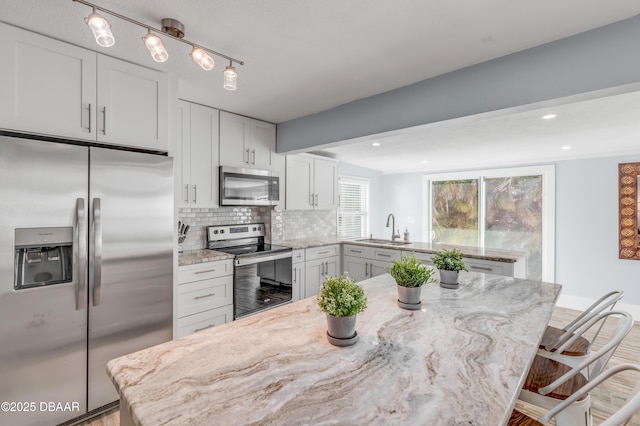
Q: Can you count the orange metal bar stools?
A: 0